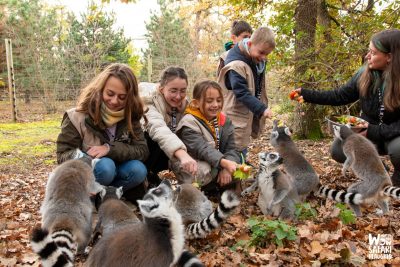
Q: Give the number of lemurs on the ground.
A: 7